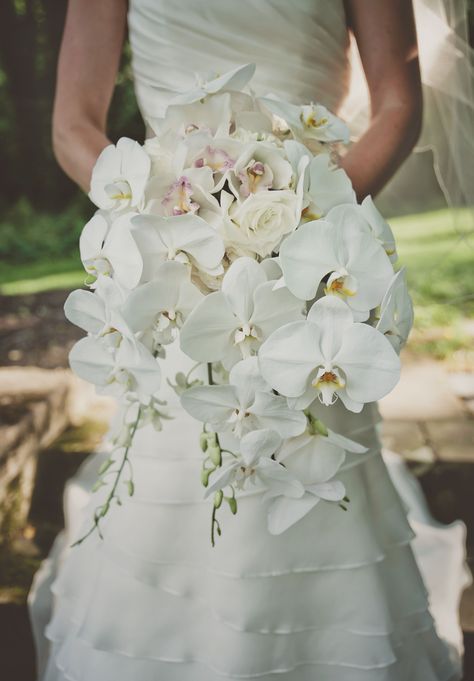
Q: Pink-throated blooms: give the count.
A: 3